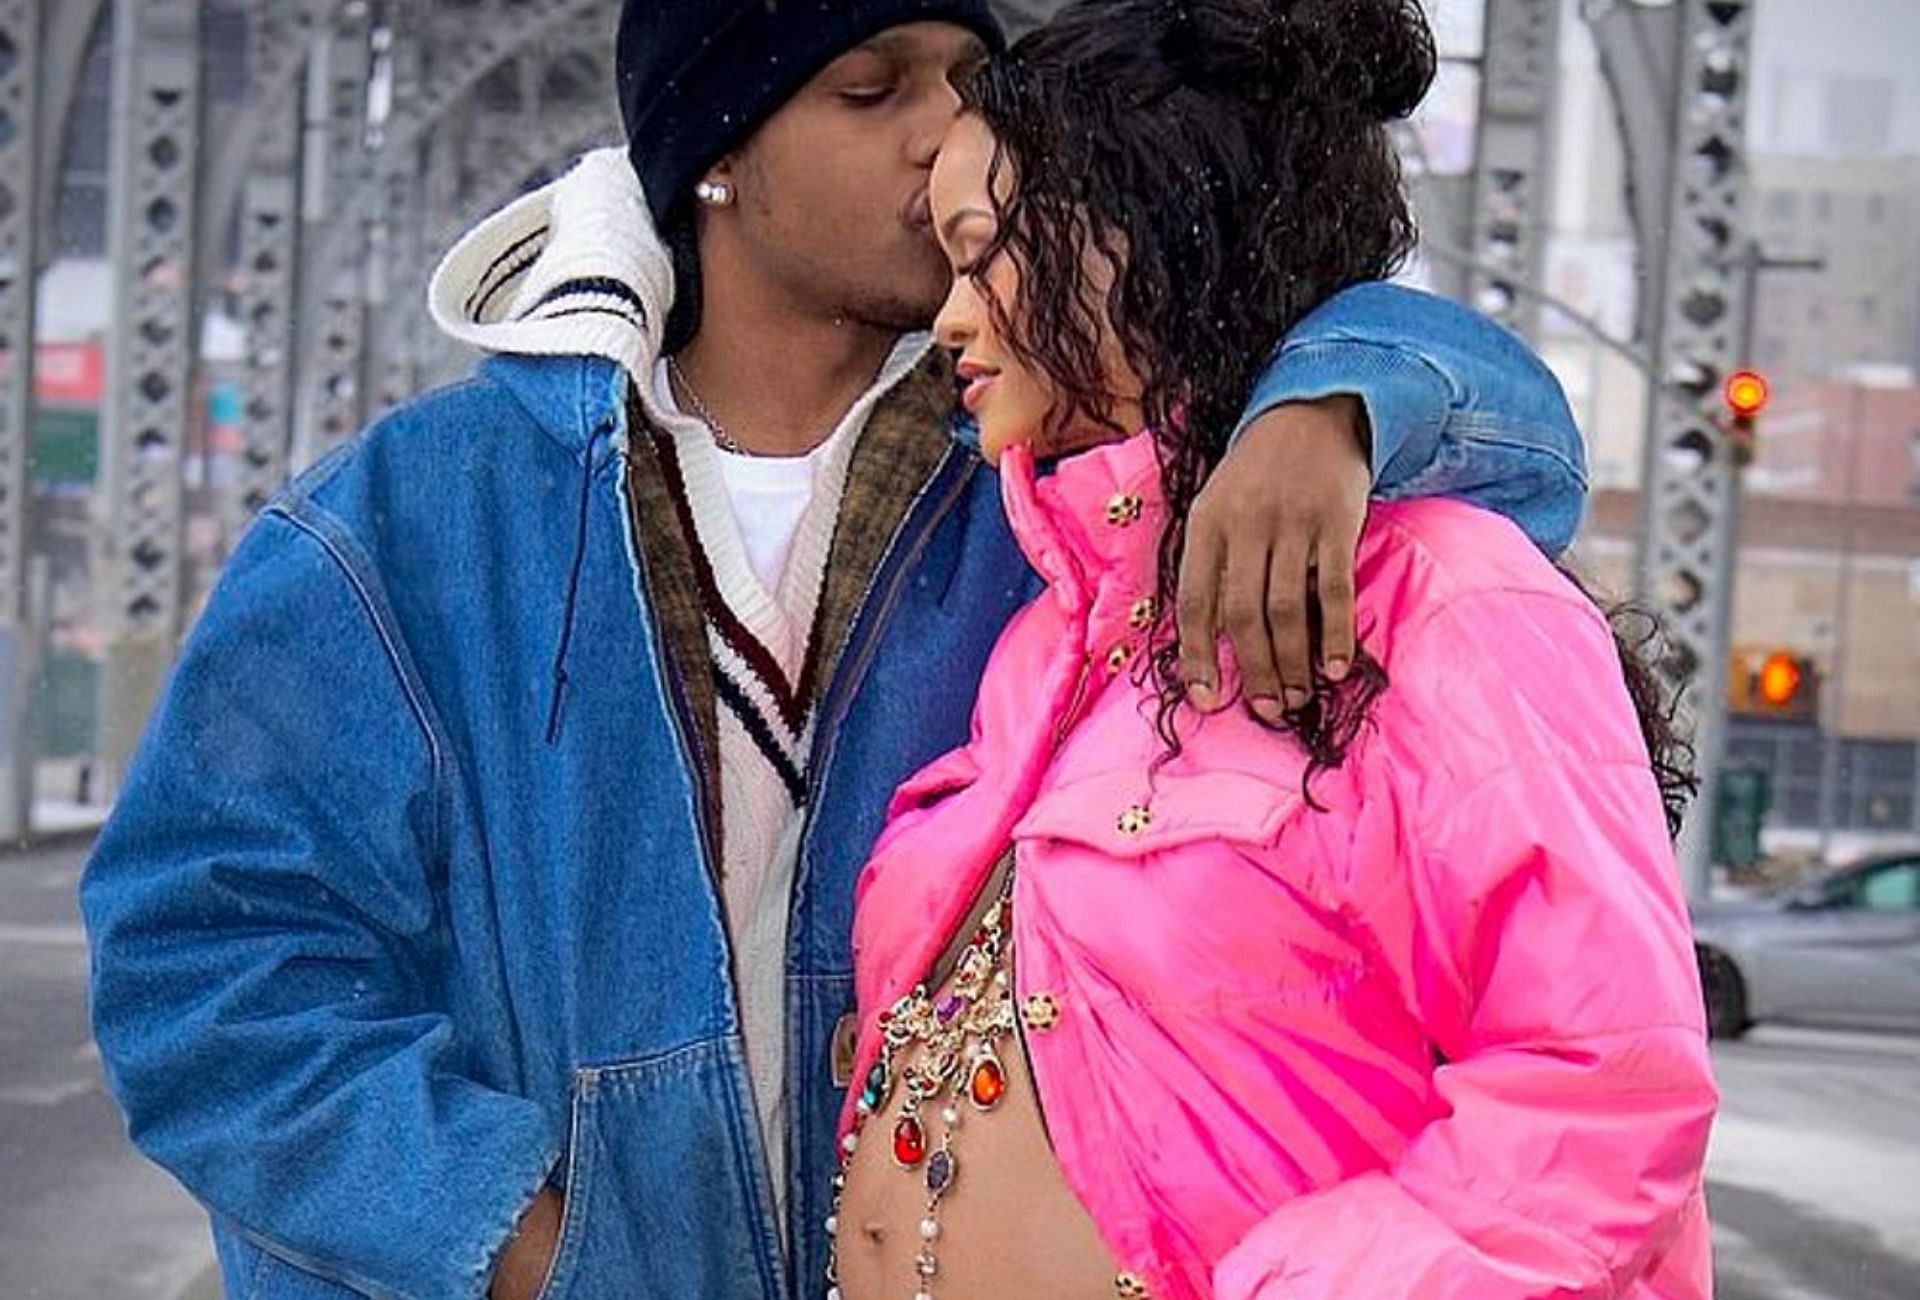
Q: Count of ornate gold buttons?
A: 6